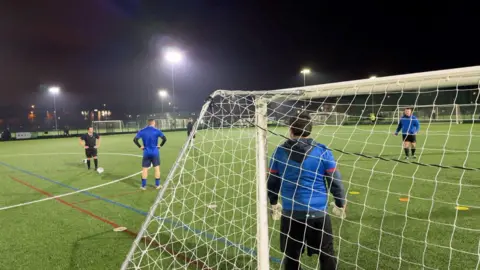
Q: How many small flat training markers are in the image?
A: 5